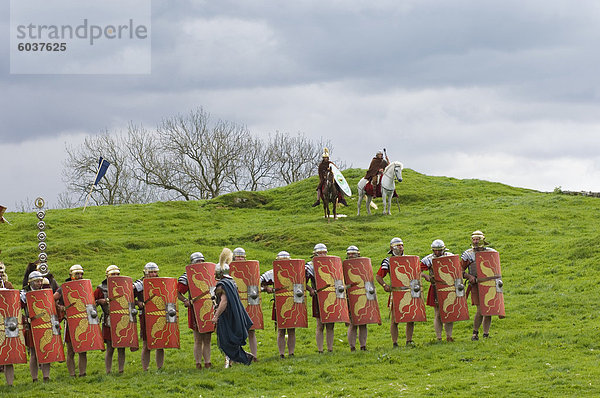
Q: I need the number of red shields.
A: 13